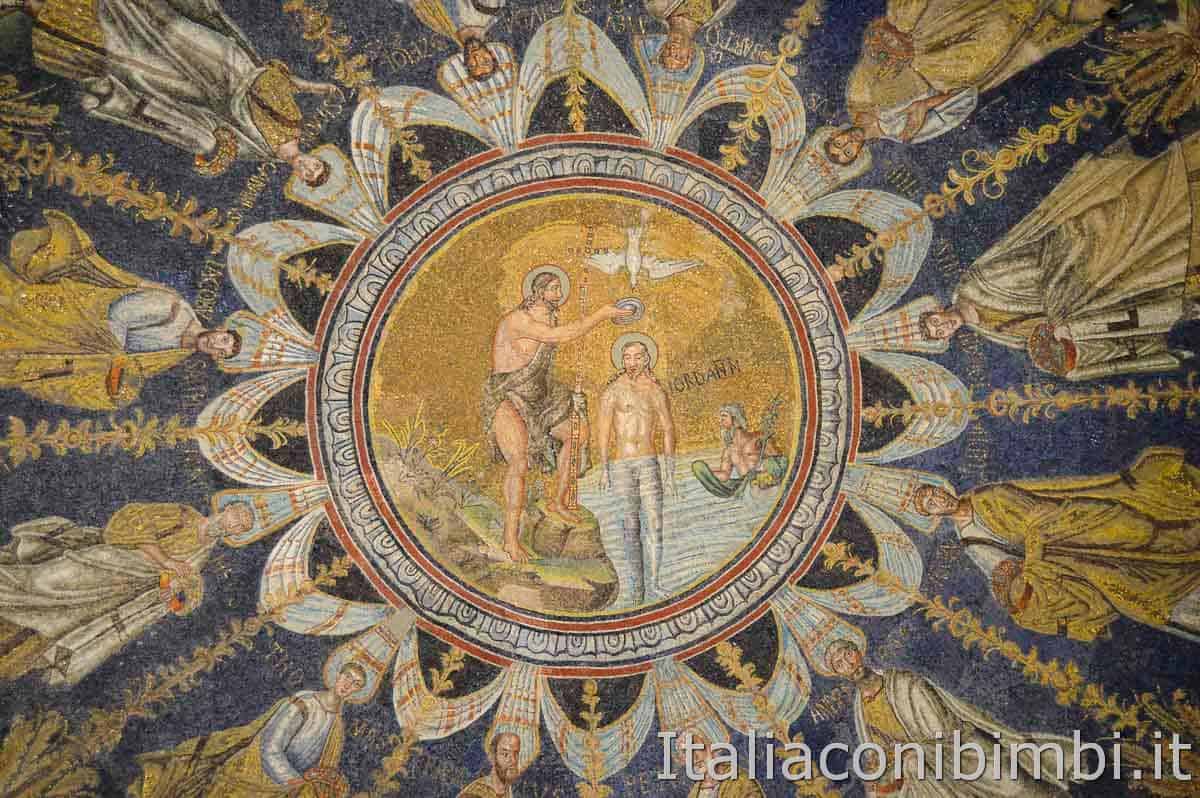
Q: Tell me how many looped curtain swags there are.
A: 12